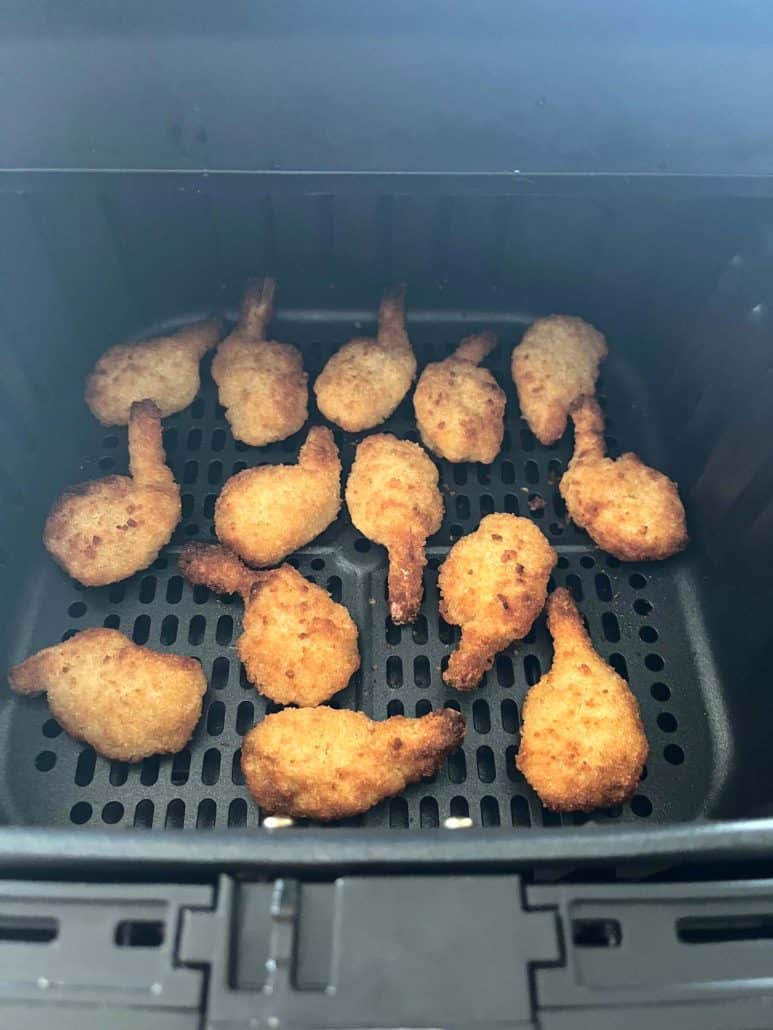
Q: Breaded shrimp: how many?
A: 14